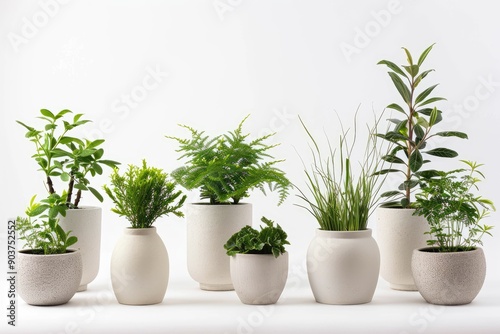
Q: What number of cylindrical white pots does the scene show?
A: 3